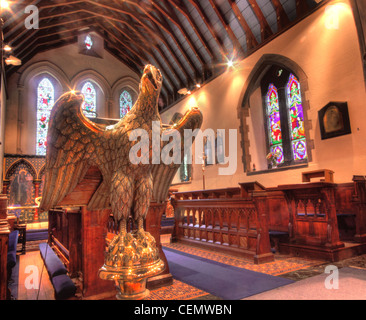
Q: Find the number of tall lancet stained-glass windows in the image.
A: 5